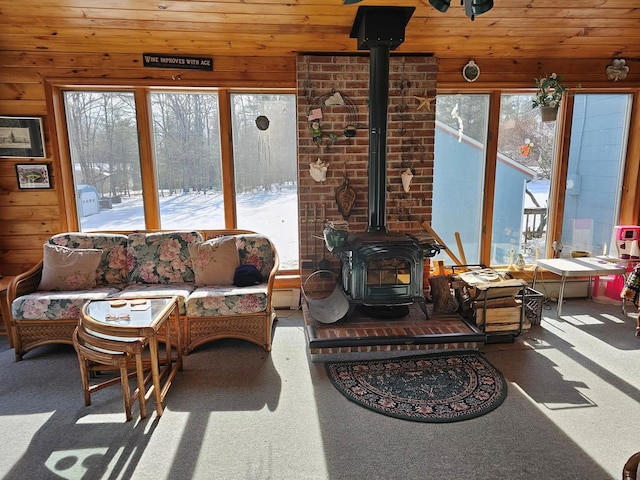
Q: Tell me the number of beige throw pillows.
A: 2